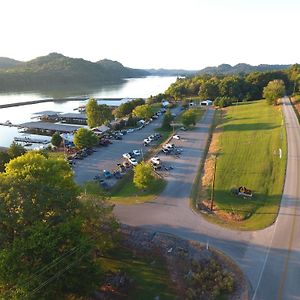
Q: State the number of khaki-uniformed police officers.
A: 0